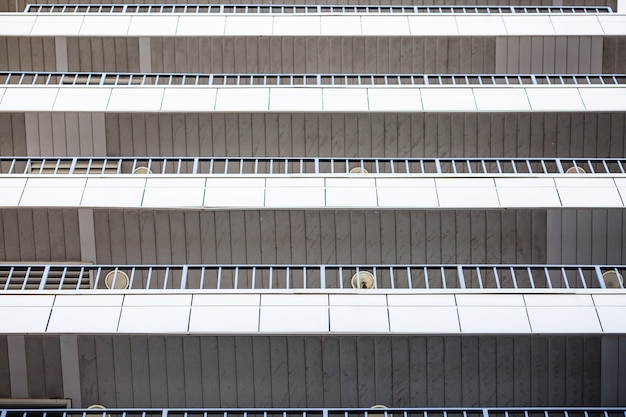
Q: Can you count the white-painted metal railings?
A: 5